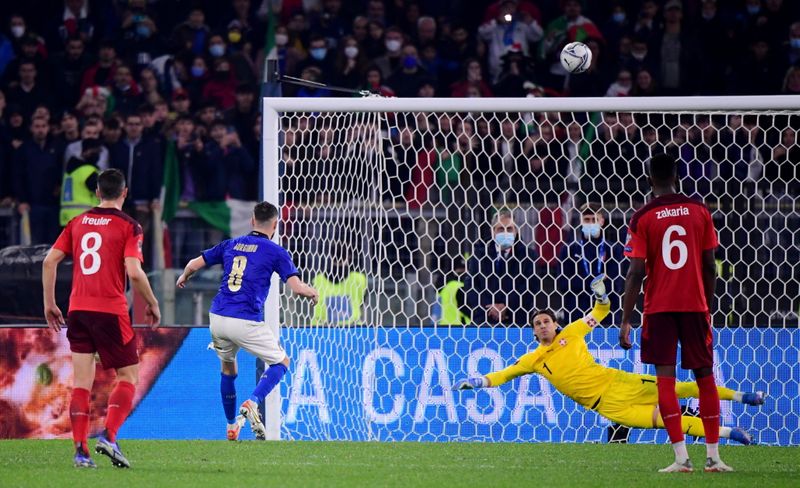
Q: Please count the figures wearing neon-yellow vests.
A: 3